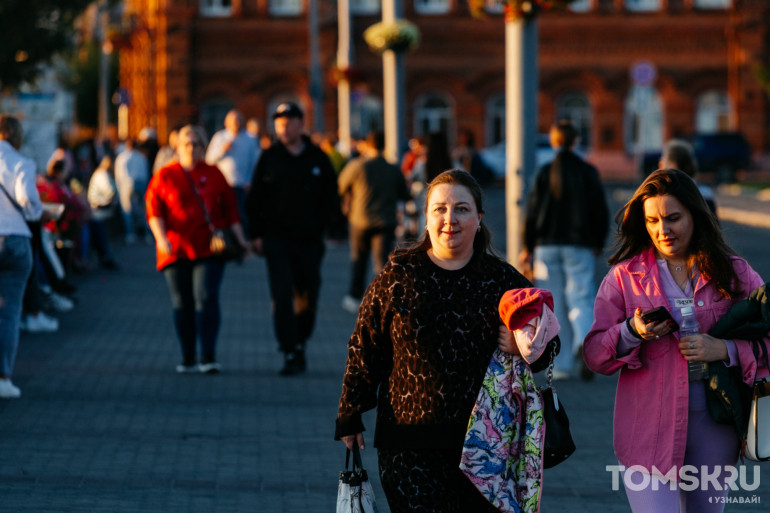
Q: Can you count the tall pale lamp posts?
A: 3